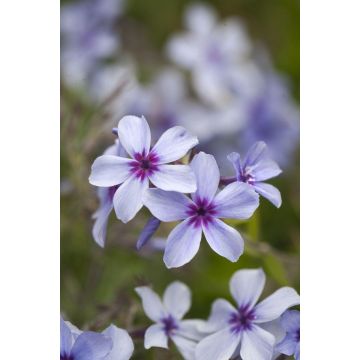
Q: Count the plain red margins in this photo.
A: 0